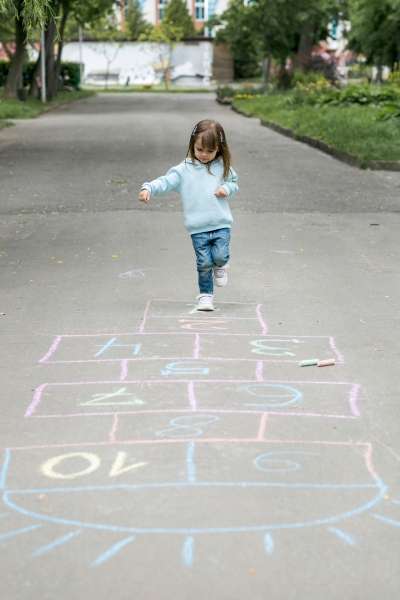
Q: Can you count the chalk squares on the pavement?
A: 10